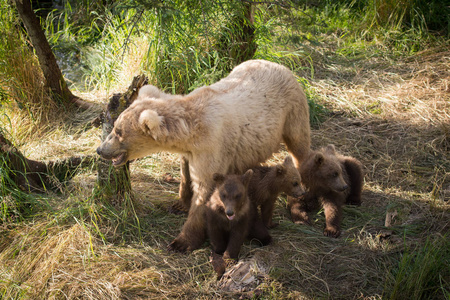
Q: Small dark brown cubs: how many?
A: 3